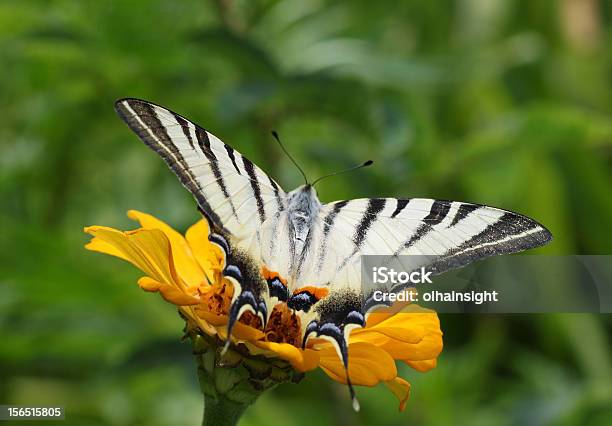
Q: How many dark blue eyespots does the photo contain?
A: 2